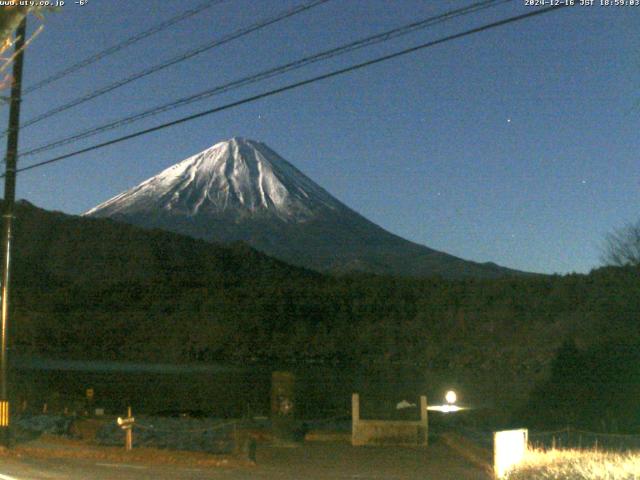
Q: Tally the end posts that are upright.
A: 2